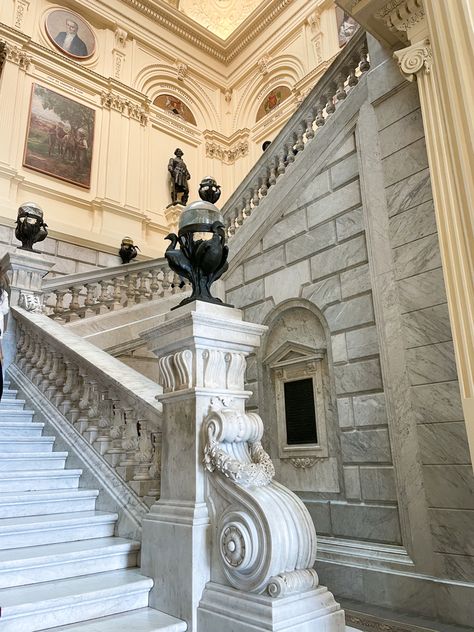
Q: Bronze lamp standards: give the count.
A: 4